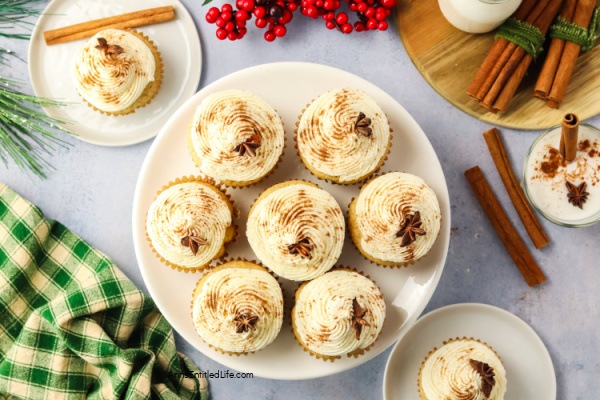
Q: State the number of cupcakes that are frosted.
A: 9